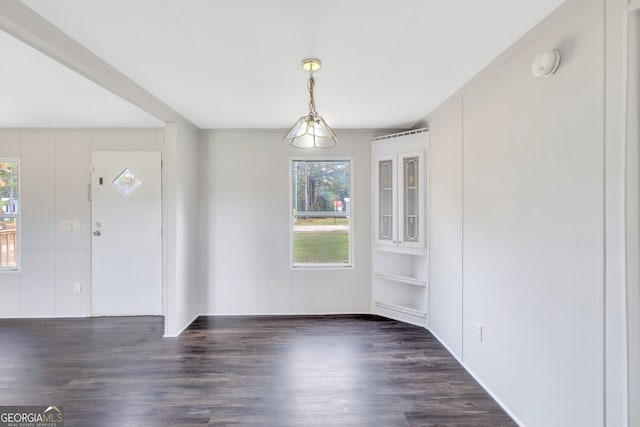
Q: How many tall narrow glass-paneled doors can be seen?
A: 2